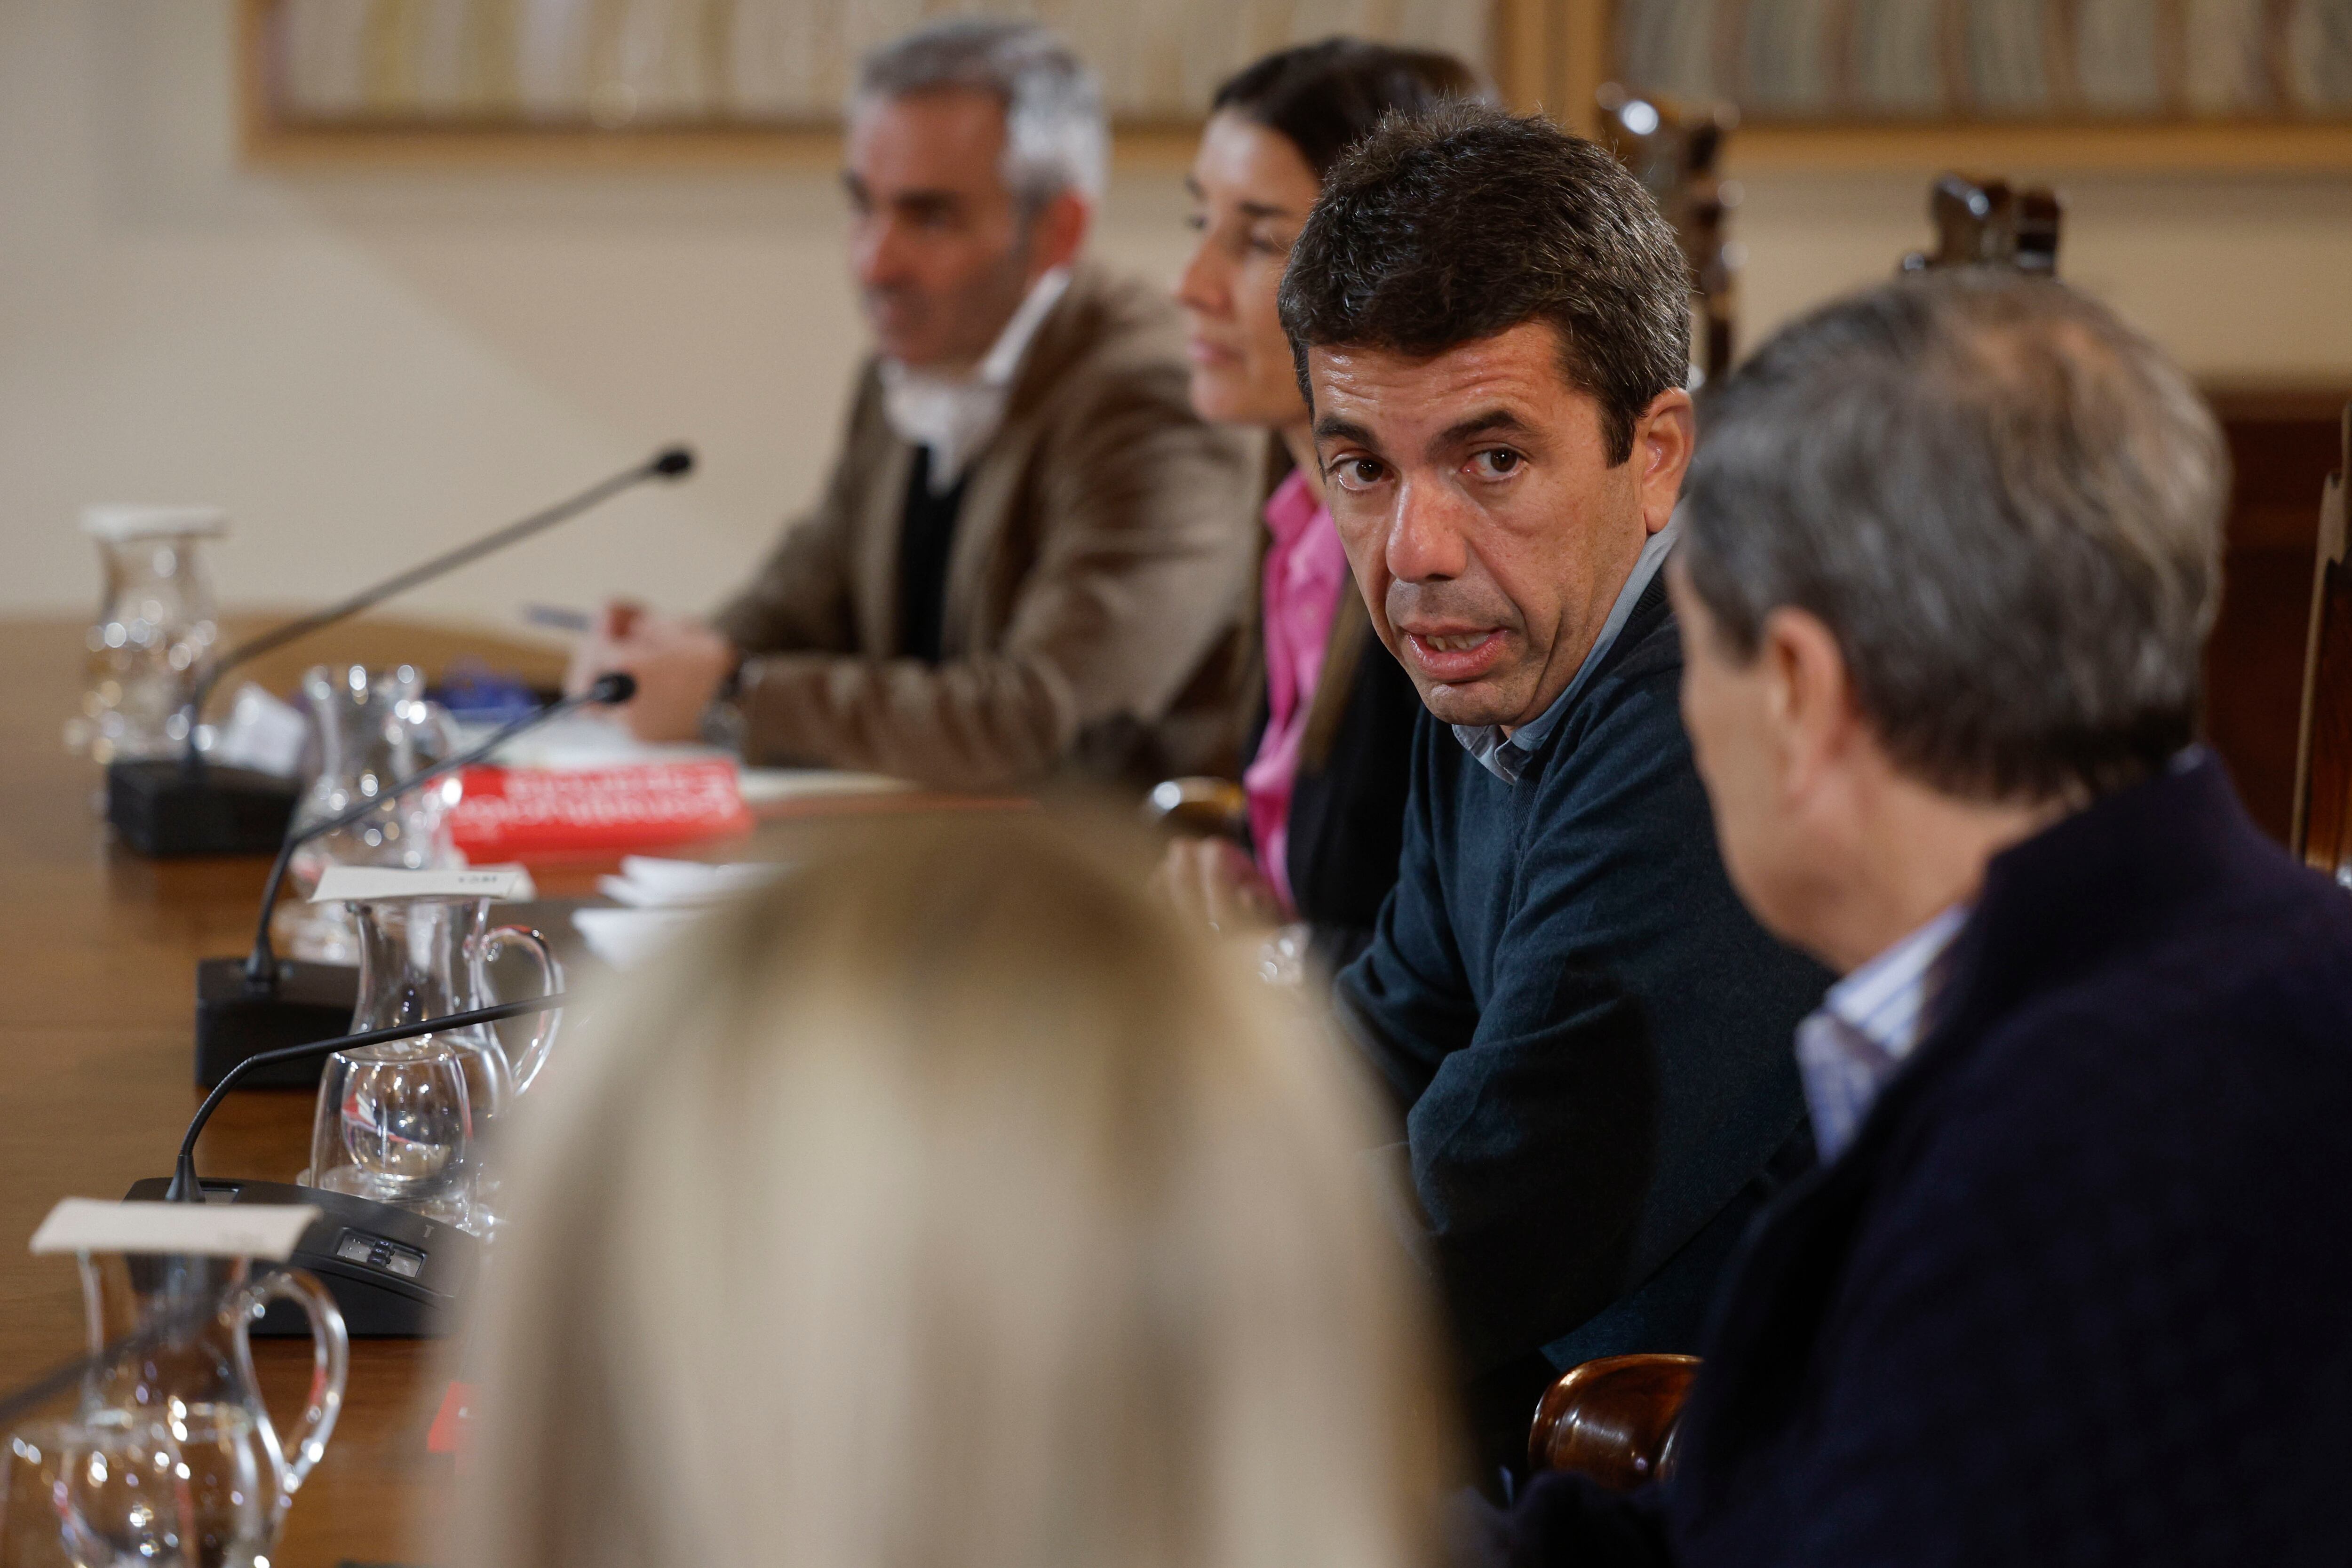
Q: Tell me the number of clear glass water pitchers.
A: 4